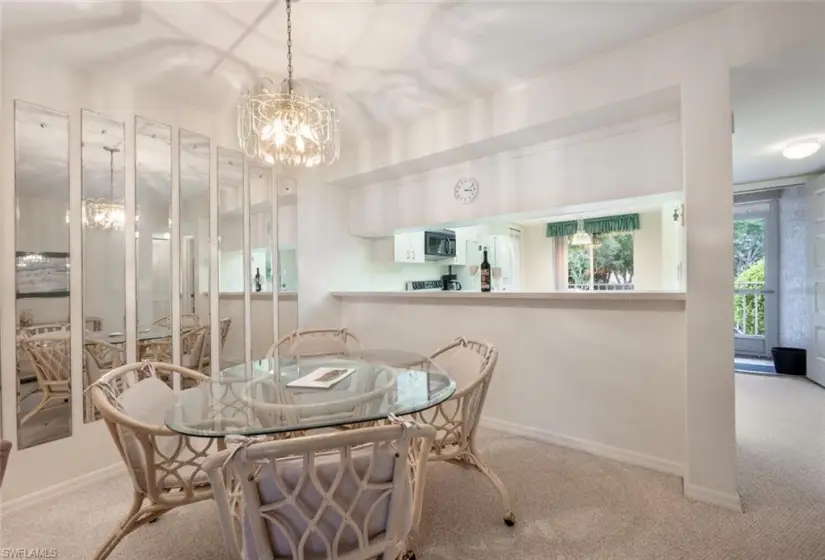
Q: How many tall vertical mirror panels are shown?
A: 7